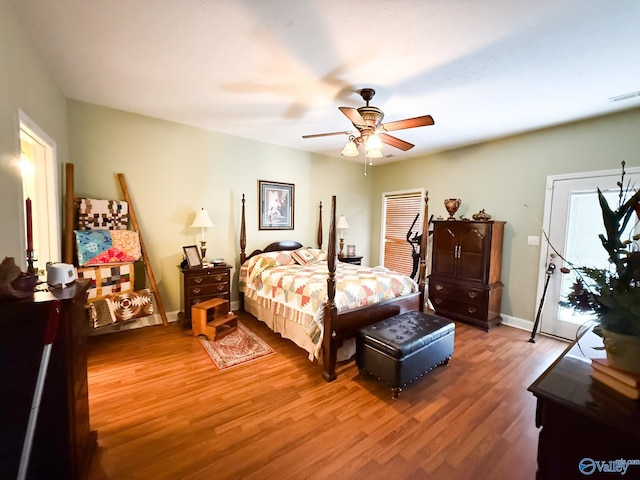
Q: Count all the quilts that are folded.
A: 4